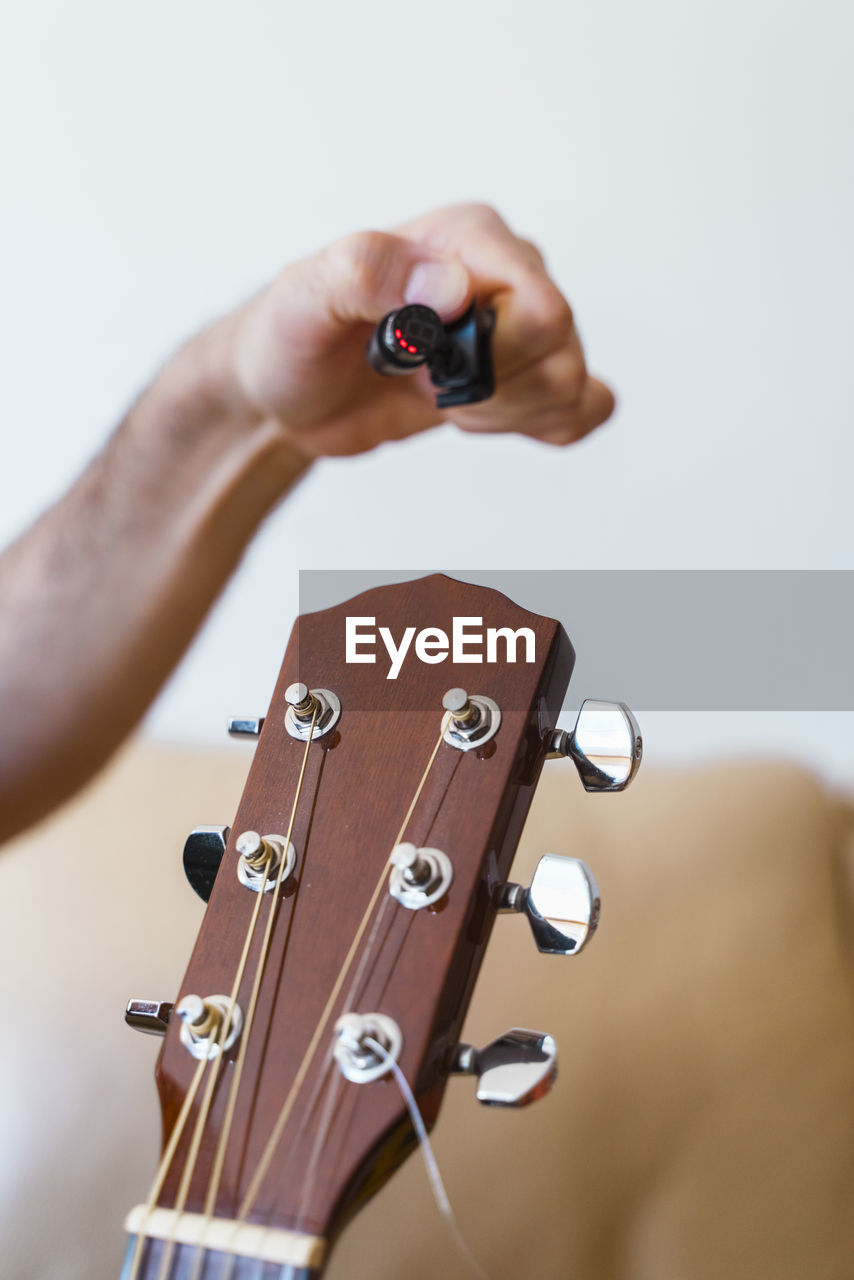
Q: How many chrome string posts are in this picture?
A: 6